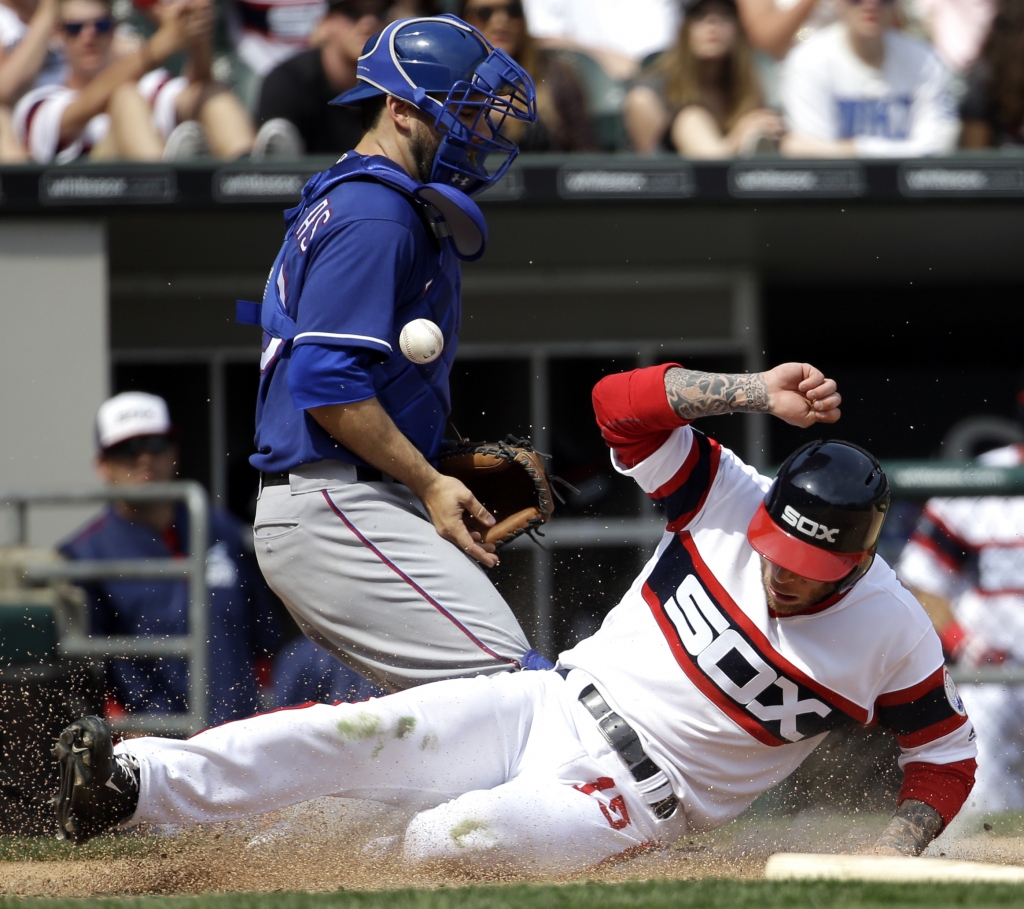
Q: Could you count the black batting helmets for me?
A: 1